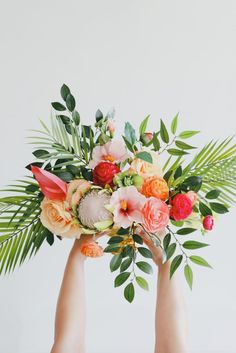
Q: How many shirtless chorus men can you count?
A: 0